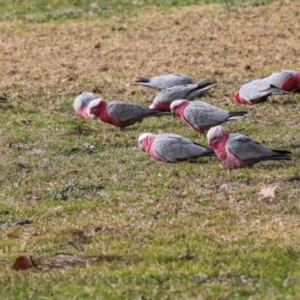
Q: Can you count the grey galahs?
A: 9